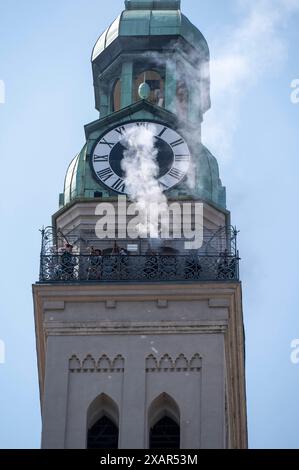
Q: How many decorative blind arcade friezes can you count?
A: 2